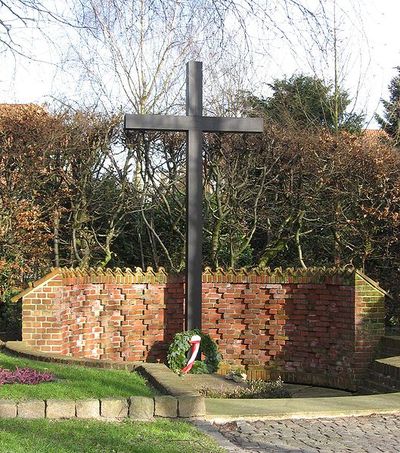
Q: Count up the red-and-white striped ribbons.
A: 1